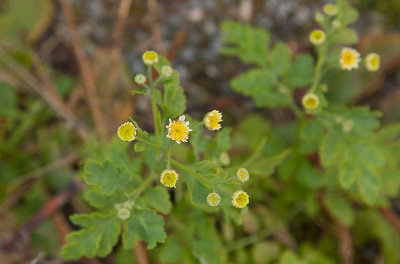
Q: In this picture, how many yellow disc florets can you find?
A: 13